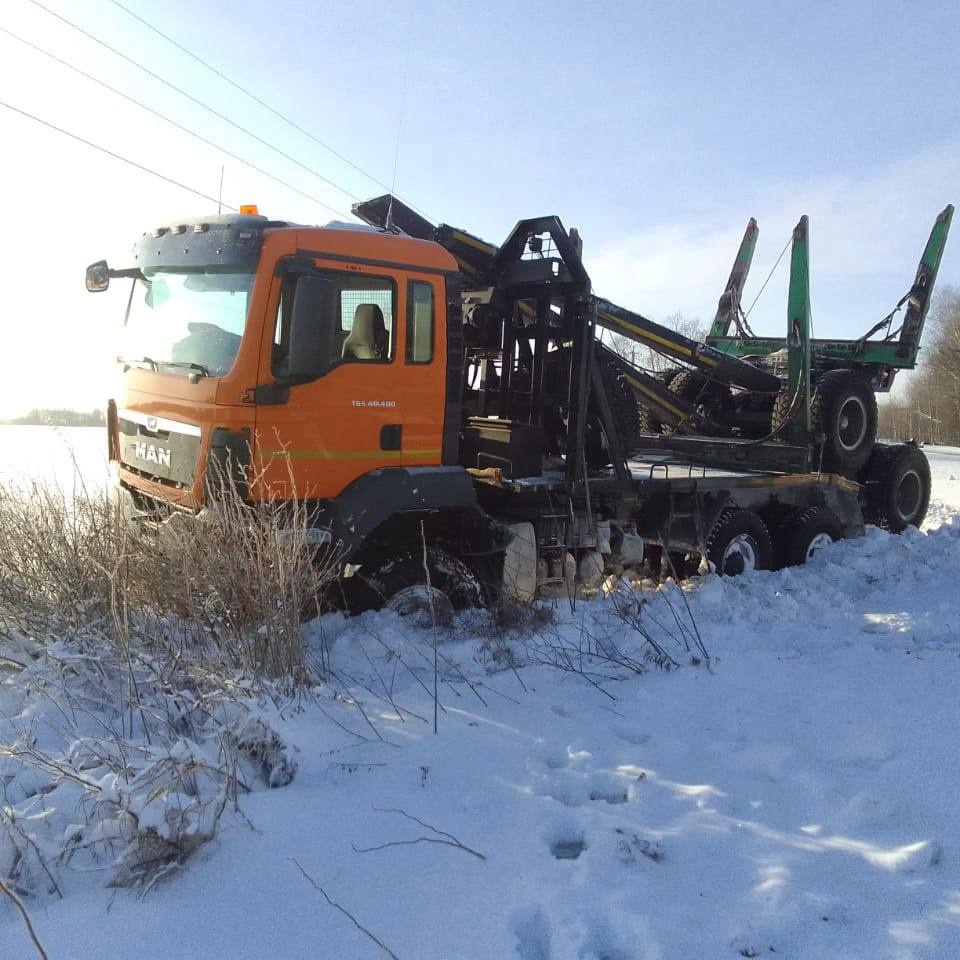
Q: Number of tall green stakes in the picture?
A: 3